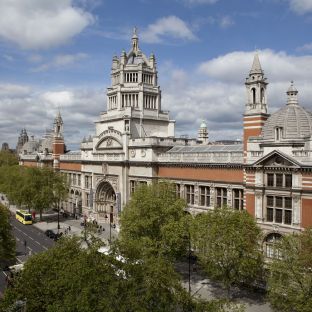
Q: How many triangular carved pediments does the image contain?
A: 1